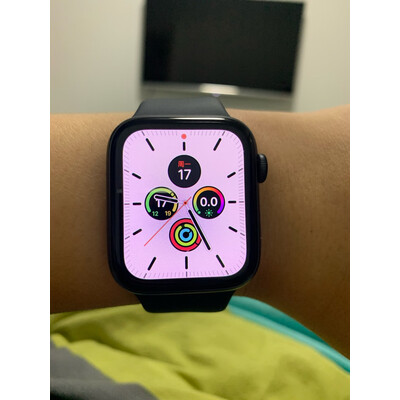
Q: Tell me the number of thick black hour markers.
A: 12